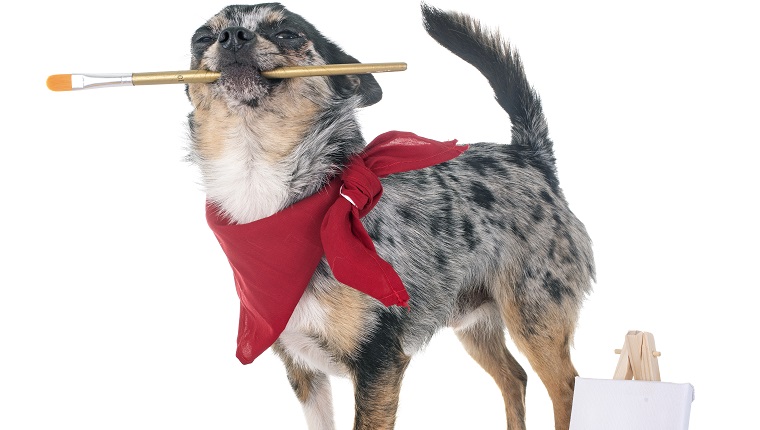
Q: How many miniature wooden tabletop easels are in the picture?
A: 1